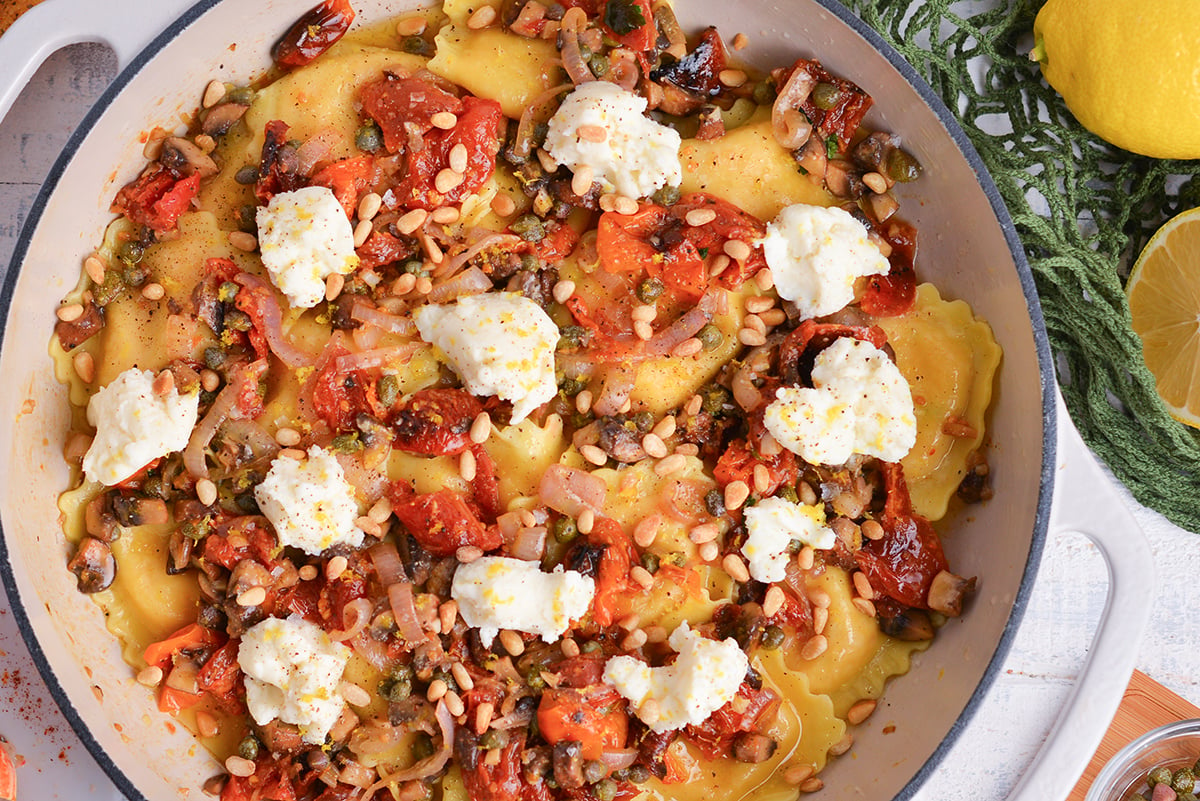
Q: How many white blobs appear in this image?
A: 11